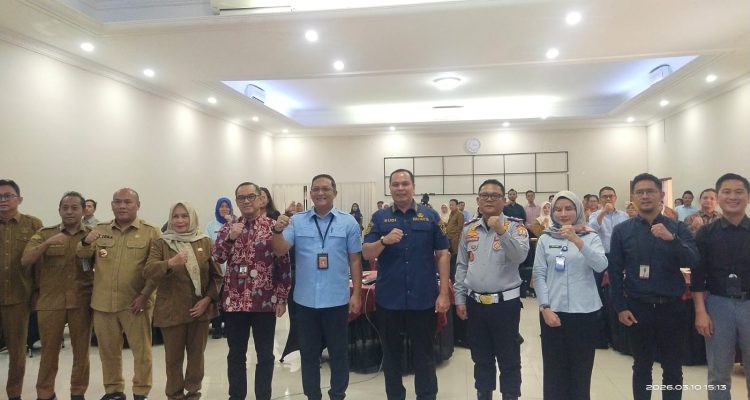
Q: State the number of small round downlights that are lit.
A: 14